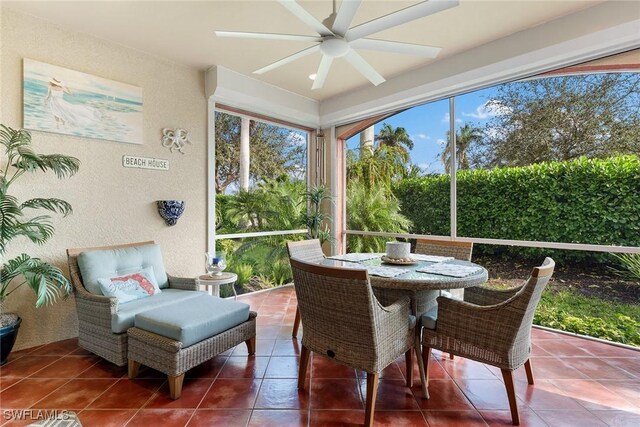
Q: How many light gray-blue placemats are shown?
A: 4